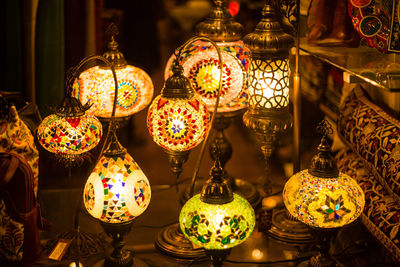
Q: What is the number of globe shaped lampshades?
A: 6